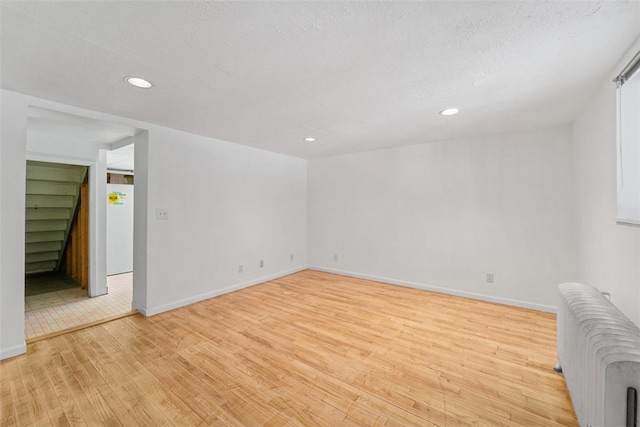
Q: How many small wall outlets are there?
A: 5